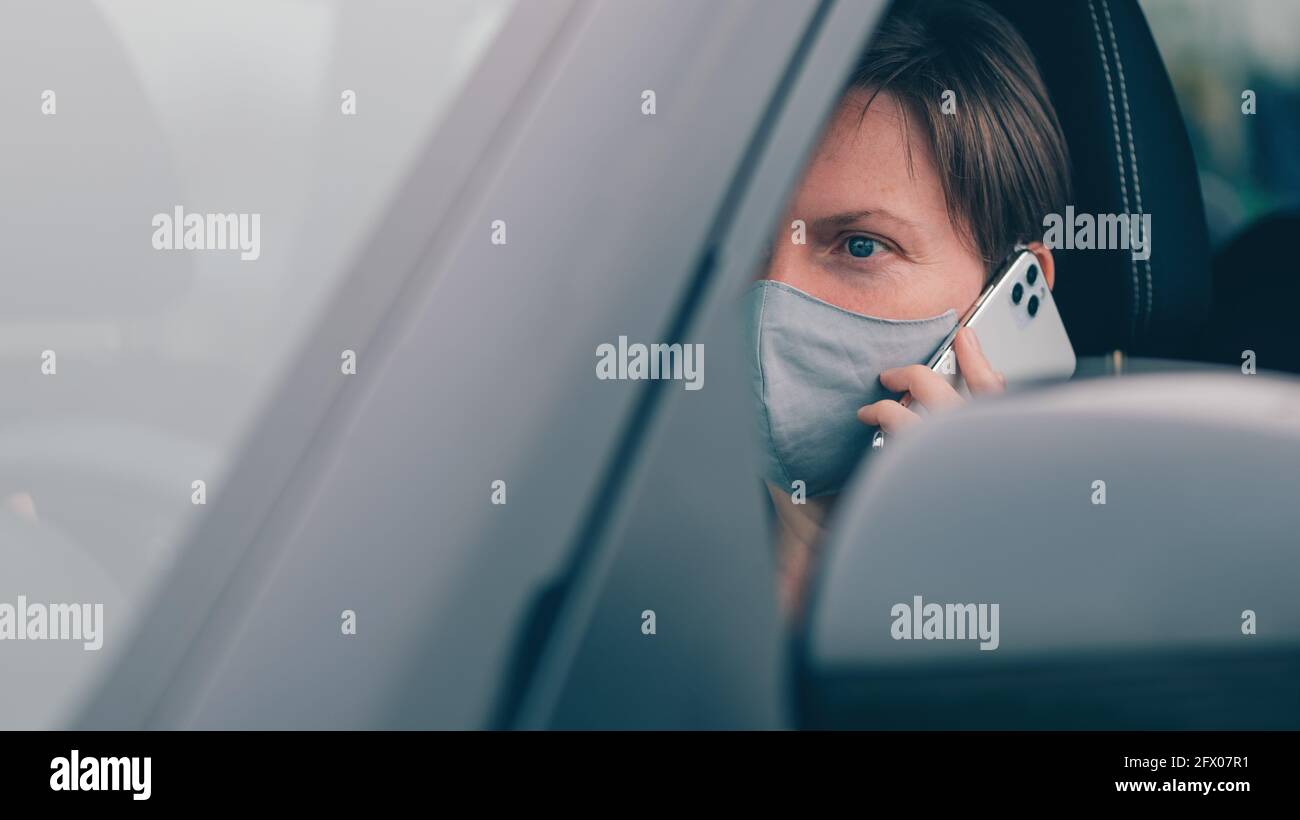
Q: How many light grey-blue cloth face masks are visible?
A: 1